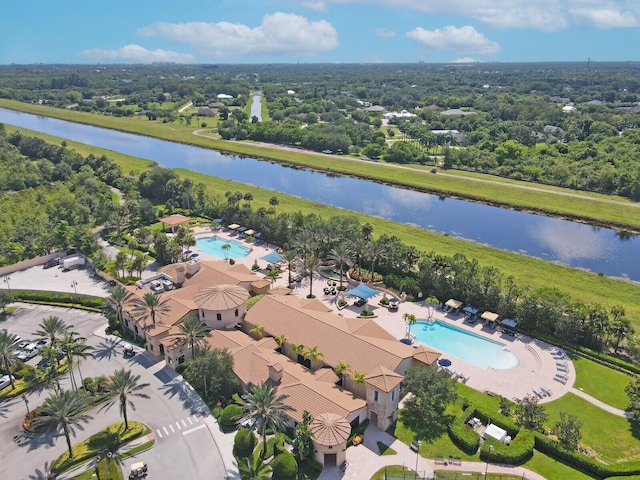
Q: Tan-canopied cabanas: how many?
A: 4